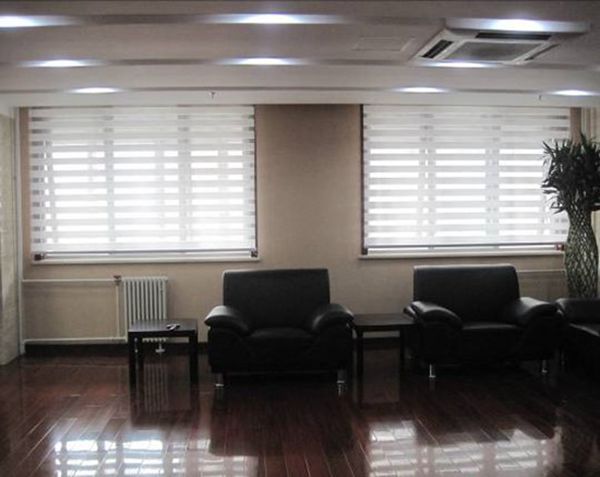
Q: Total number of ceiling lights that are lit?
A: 9